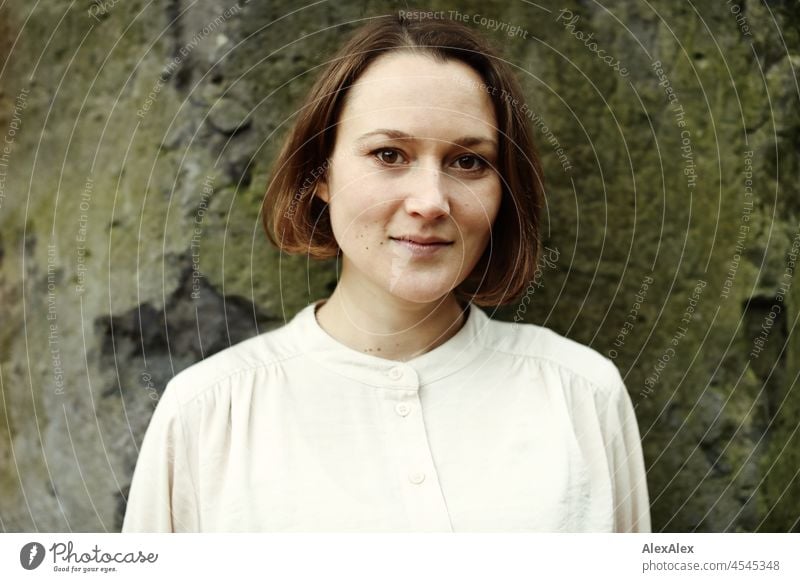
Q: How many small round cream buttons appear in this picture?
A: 3